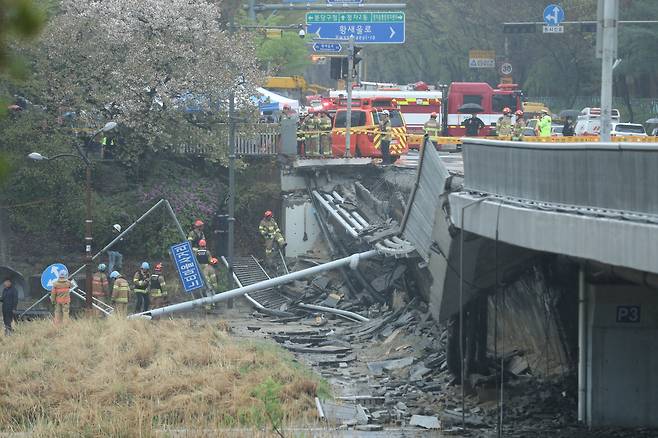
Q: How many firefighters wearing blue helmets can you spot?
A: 4